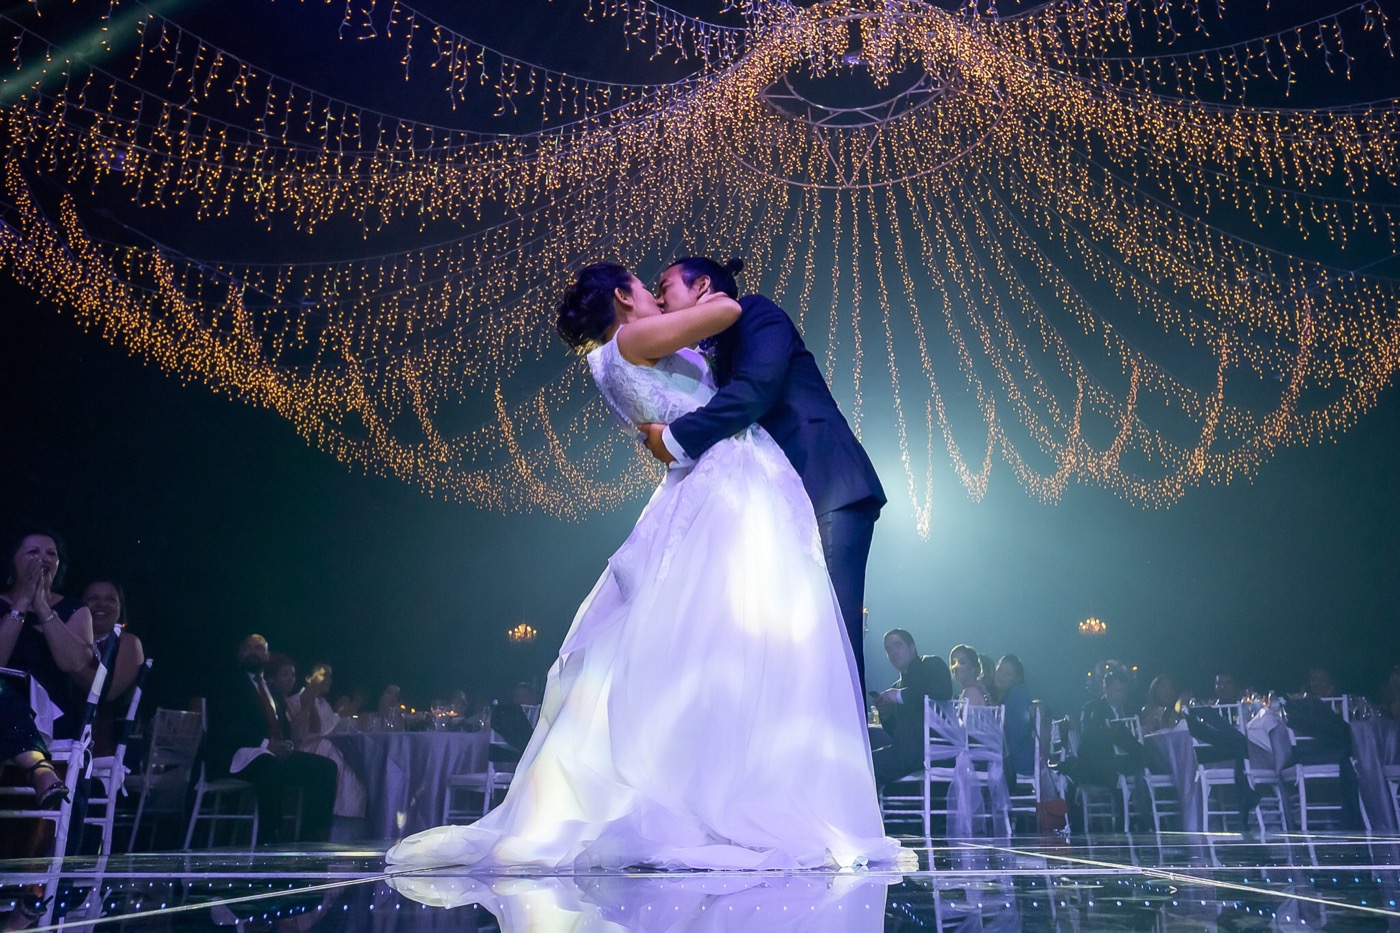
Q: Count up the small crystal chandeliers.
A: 2